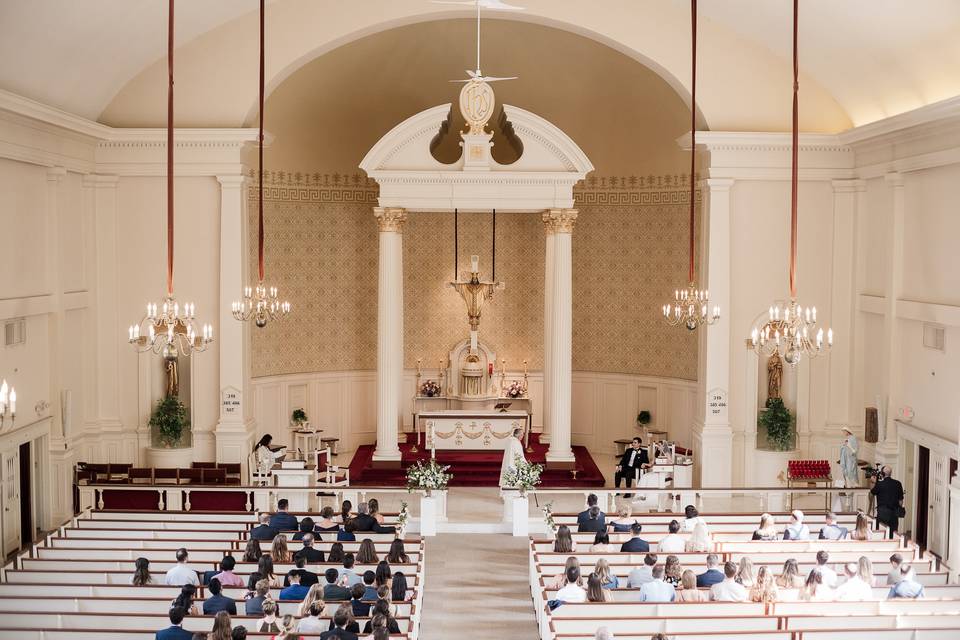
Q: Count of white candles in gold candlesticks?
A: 4